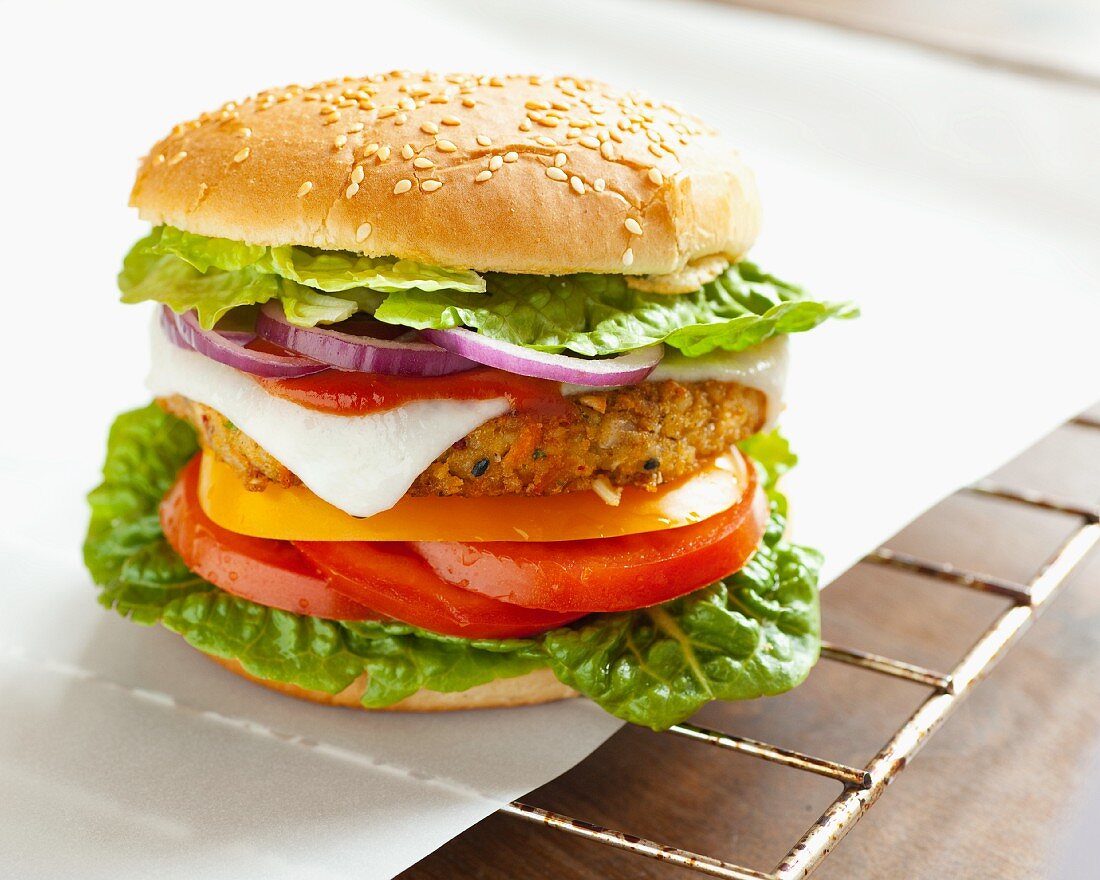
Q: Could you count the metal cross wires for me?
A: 6